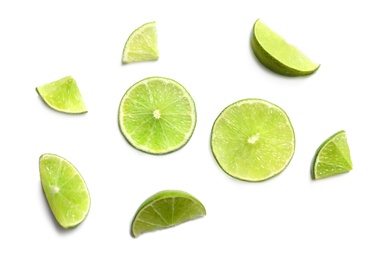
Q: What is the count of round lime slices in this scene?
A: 2